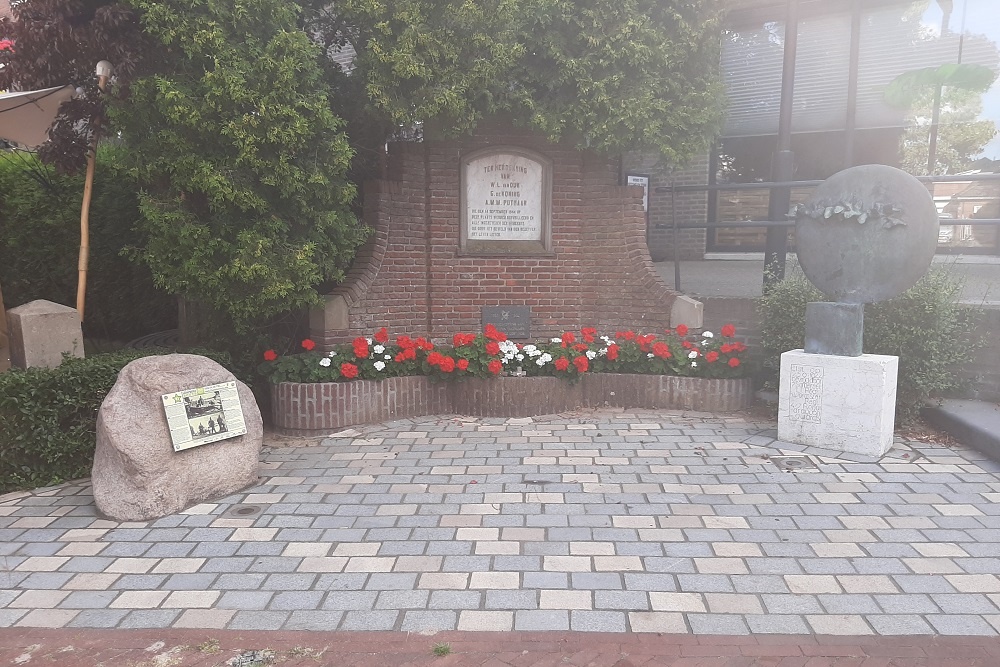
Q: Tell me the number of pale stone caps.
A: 2